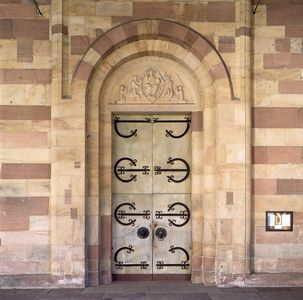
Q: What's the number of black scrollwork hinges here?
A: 8